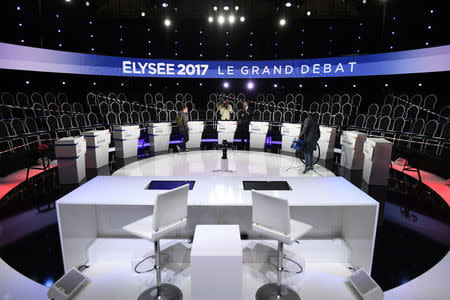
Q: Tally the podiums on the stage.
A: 11